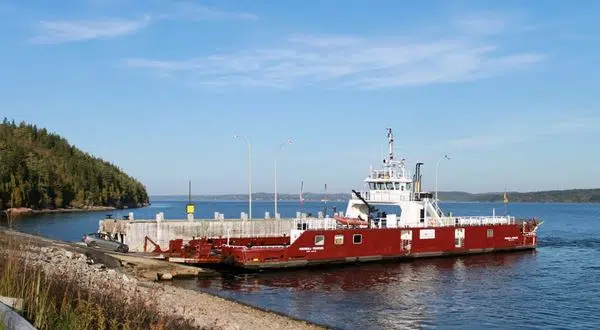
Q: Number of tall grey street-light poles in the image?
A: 3